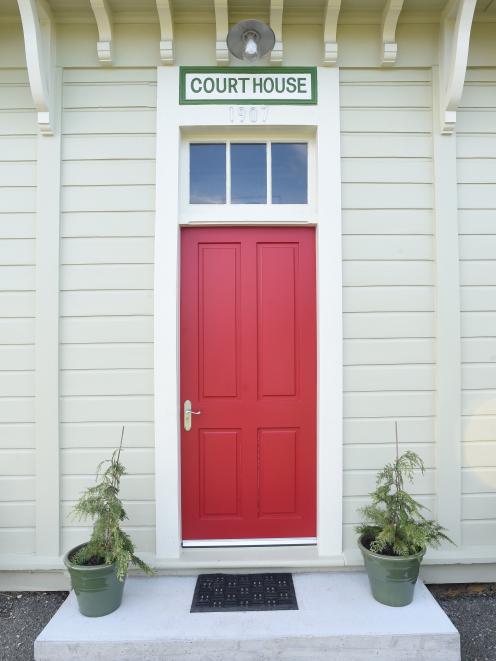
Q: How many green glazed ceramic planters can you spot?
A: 2